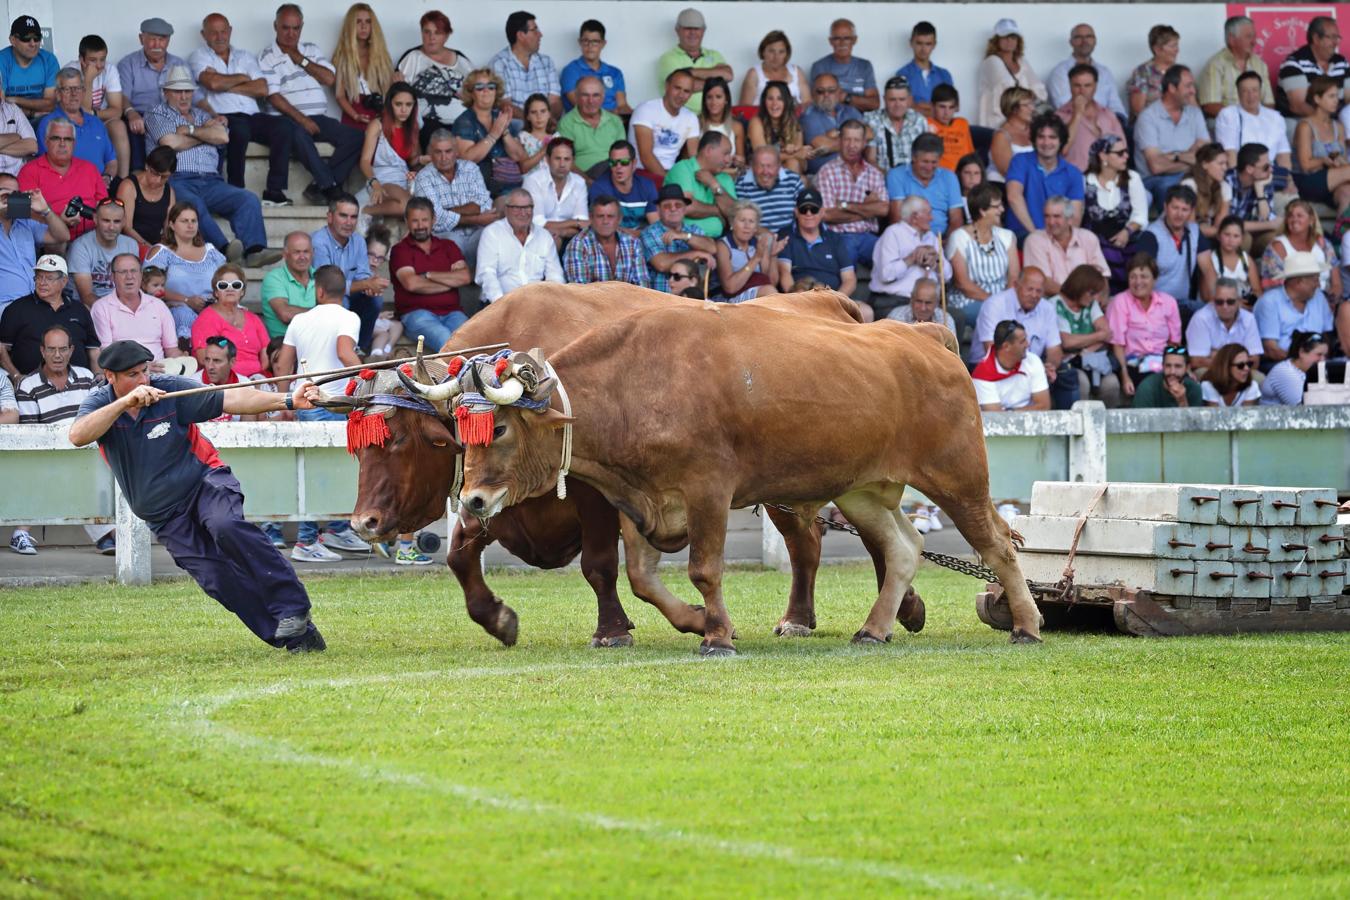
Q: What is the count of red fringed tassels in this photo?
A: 2